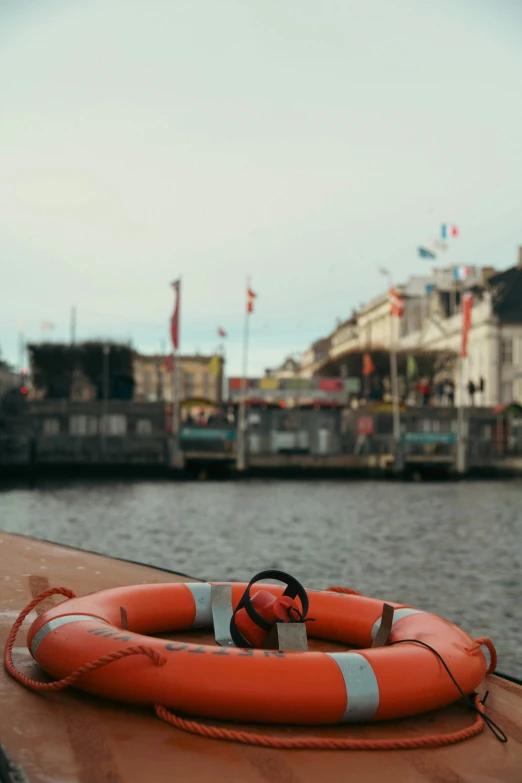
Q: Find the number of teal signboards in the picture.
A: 2